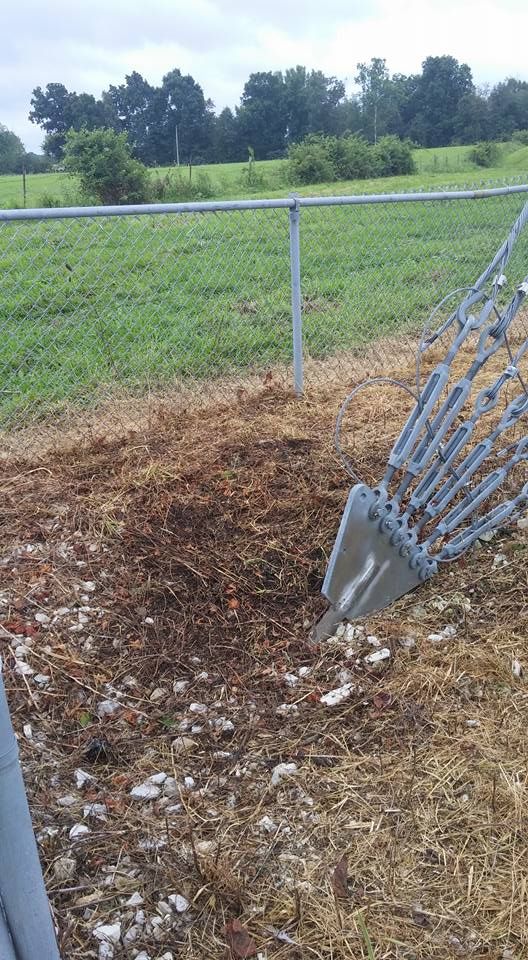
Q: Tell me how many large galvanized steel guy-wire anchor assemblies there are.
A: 1